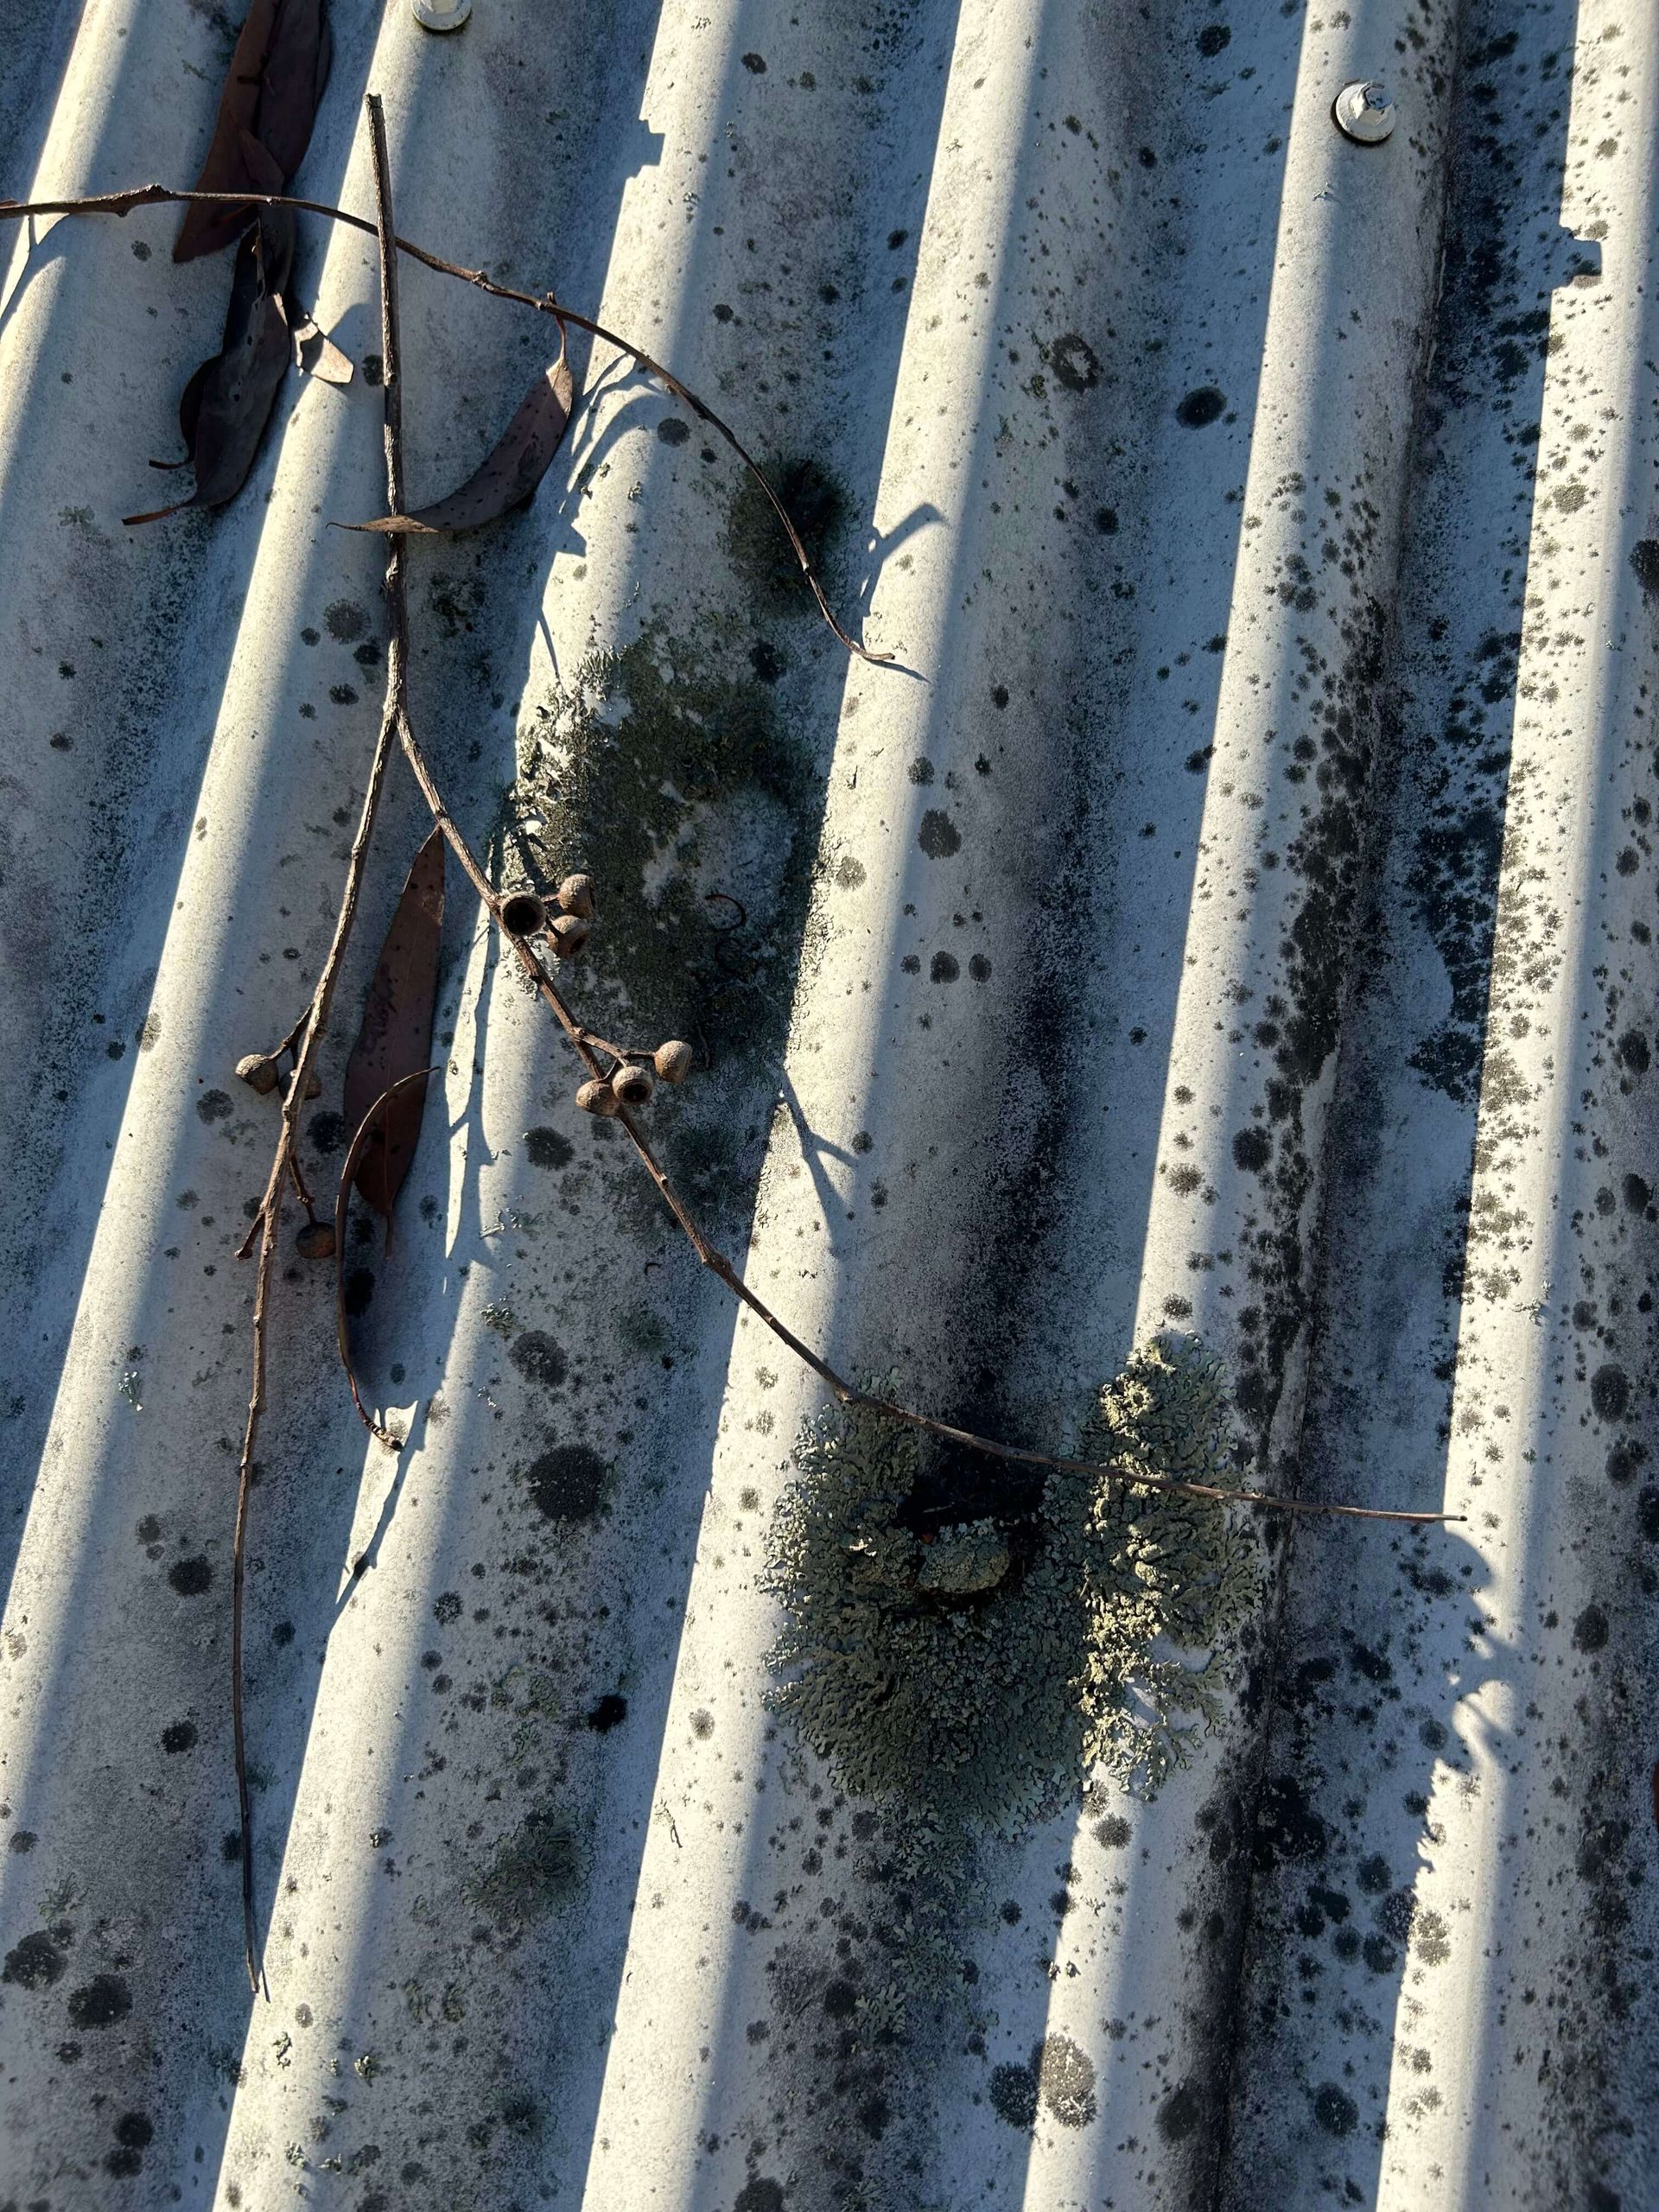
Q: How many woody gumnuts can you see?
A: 9